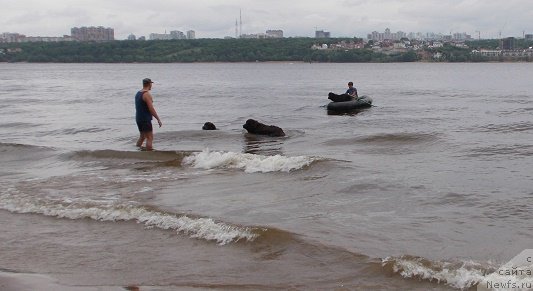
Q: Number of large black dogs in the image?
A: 3